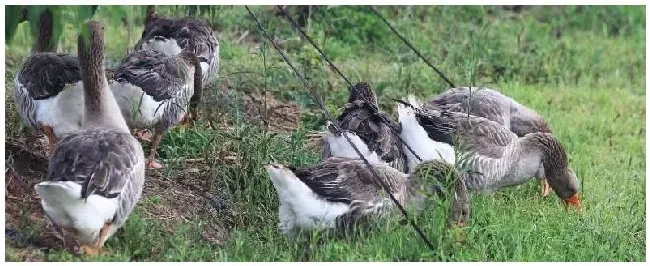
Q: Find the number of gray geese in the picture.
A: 8